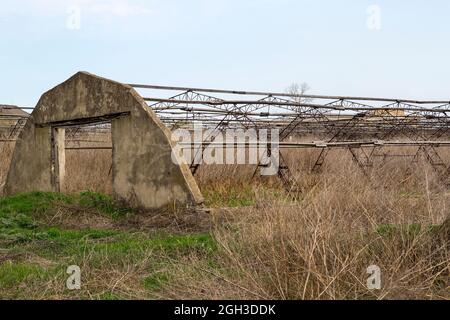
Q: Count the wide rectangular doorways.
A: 1